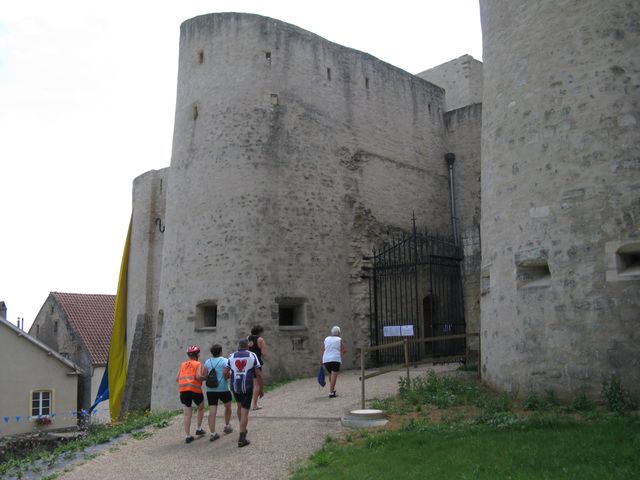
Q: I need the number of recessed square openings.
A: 4